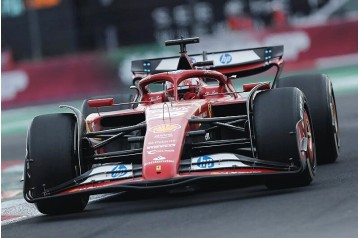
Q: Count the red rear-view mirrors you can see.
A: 2